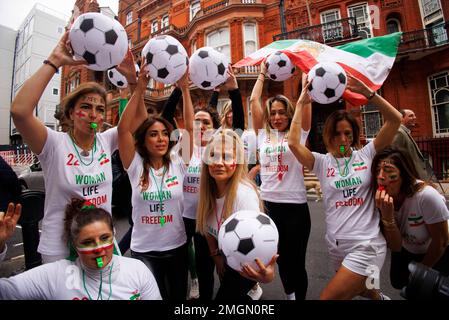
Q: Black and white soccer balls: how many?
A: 7